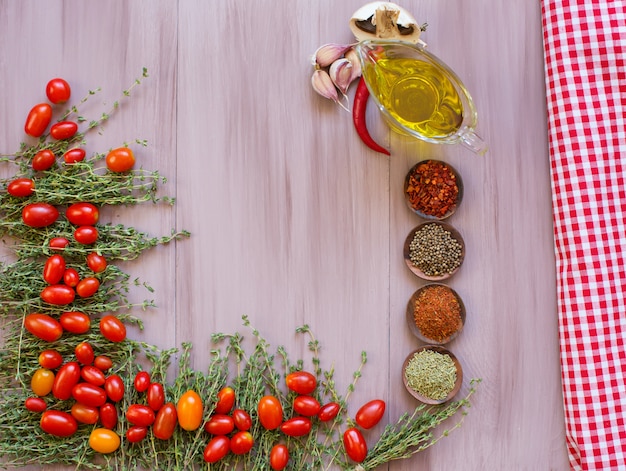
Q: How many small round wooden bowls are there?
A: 4